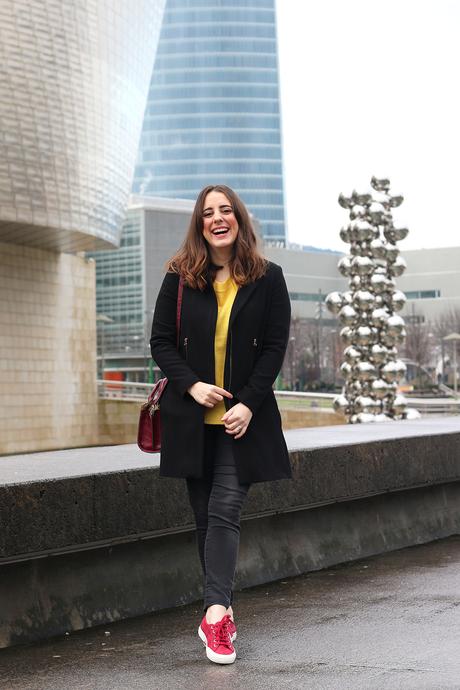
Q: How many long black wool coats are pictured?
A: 1